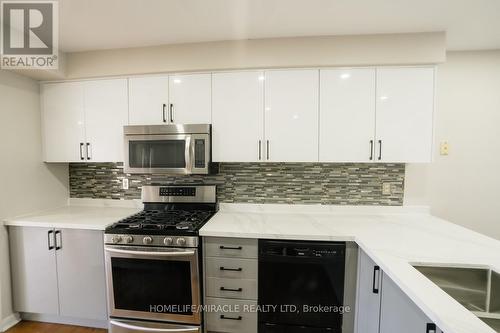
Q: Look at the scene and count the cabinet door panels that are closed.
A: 12